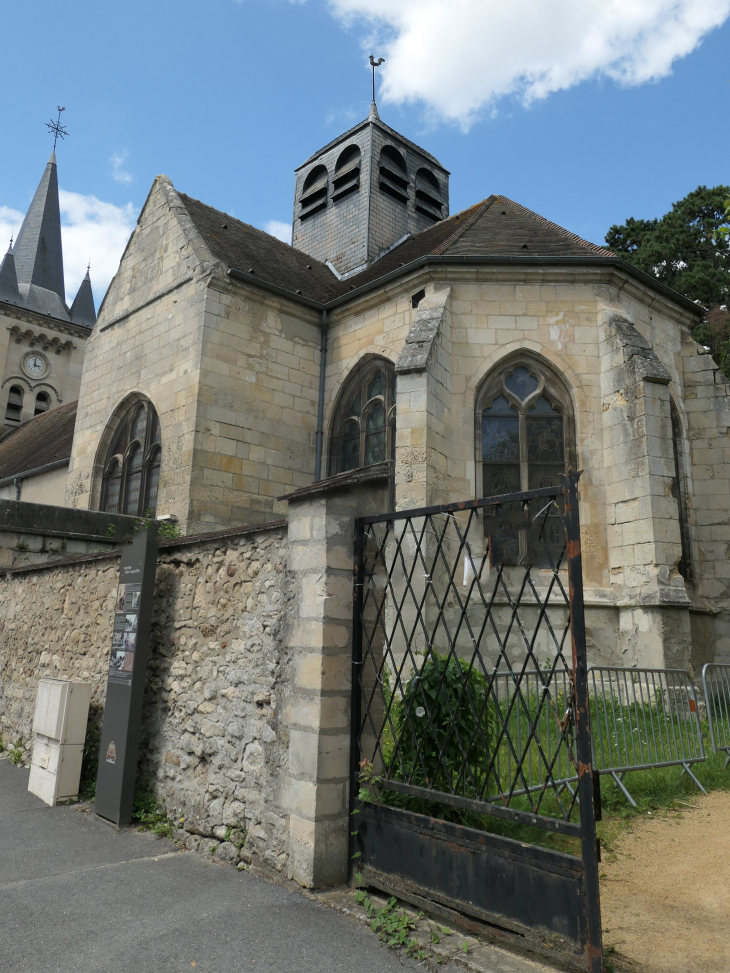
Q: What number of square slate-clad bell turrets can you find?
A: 1